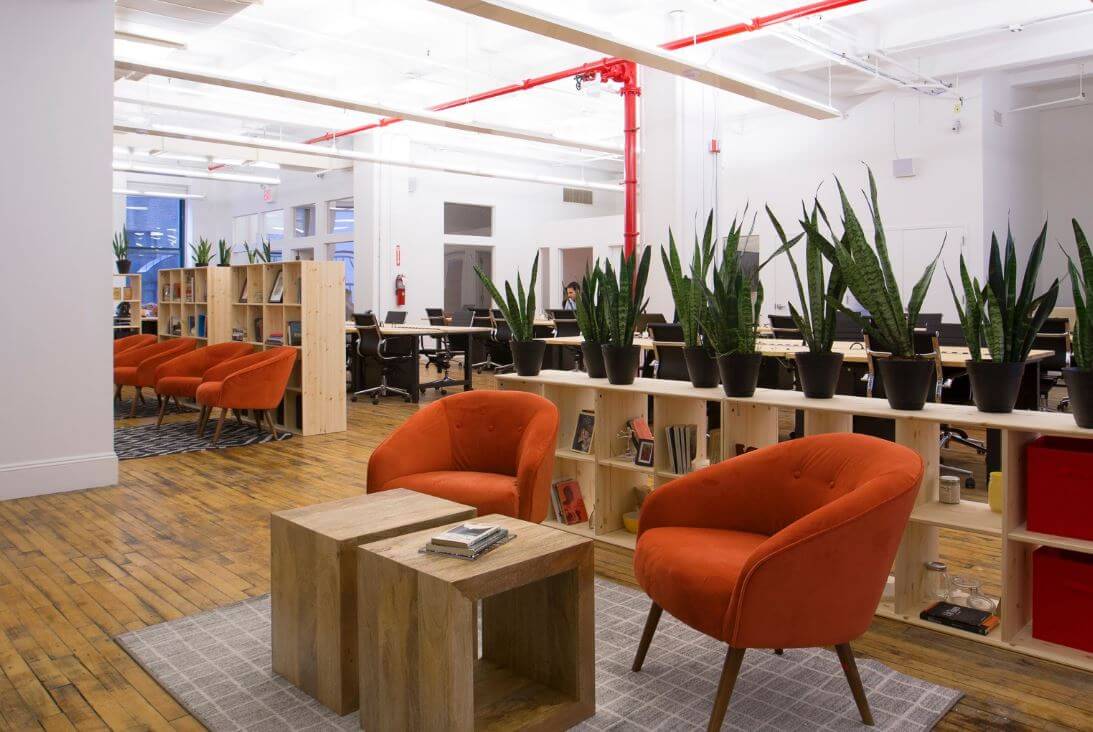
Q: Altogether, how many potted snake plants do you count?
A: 14